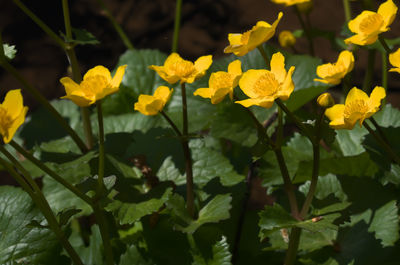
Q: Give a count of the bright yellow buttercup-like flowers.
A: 12